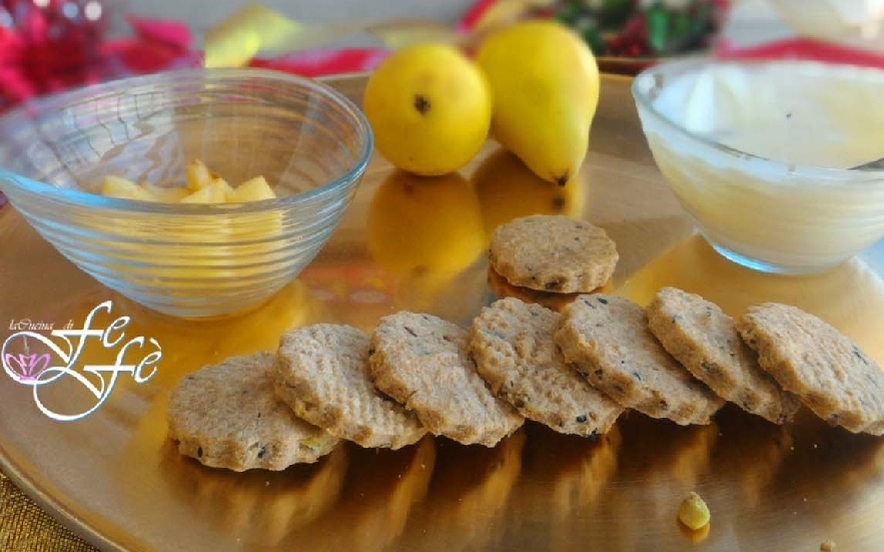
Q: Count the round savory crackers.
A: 8